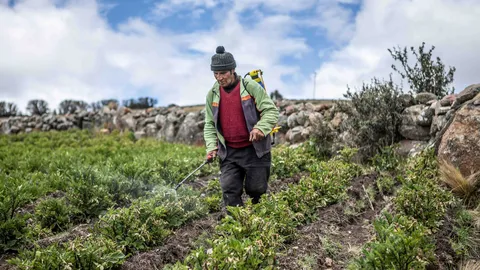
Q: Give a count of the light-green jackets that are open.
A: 1